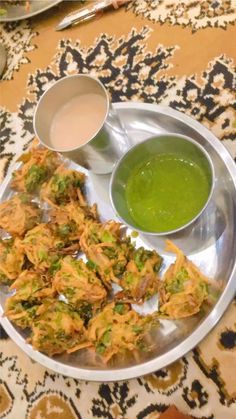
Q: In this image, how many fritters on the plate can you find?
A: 13